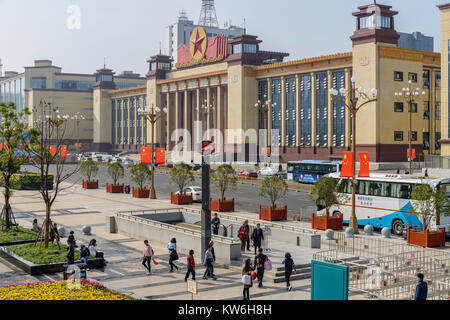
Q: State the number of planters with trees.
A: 8